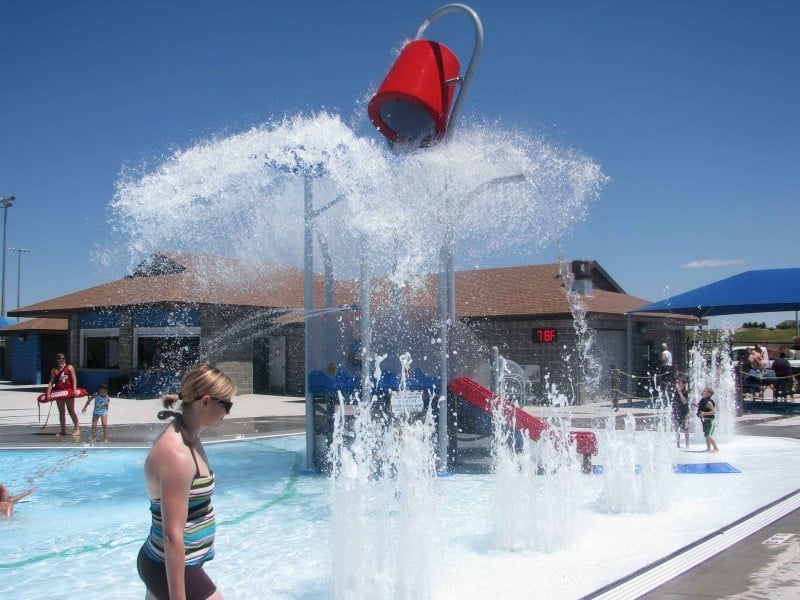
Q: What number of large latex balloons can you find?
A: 0